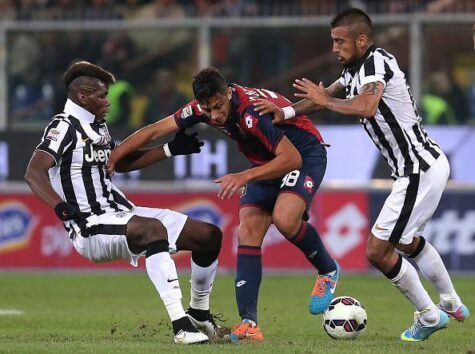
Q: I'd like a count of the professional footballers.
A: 3